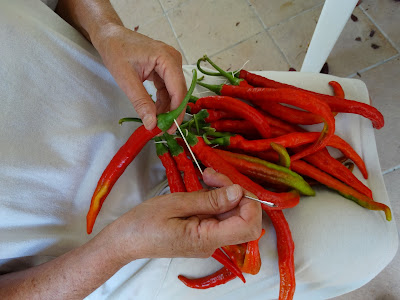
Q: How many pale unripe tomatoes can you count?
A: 0